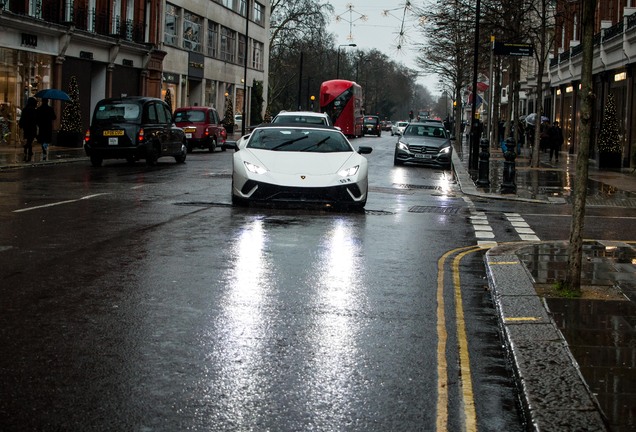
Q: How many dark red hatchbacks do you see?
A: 1